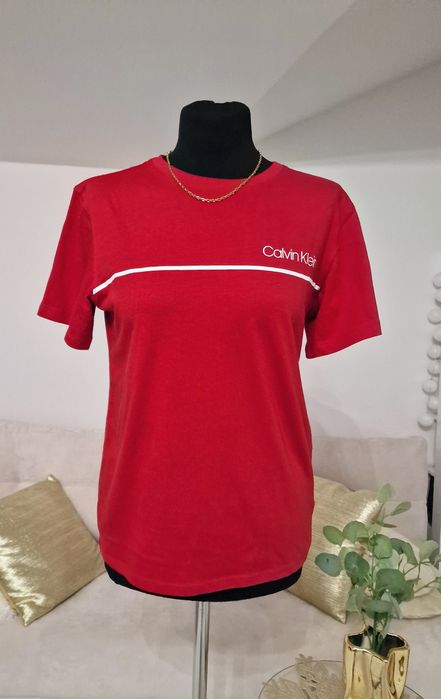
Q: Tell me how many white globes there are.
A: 9